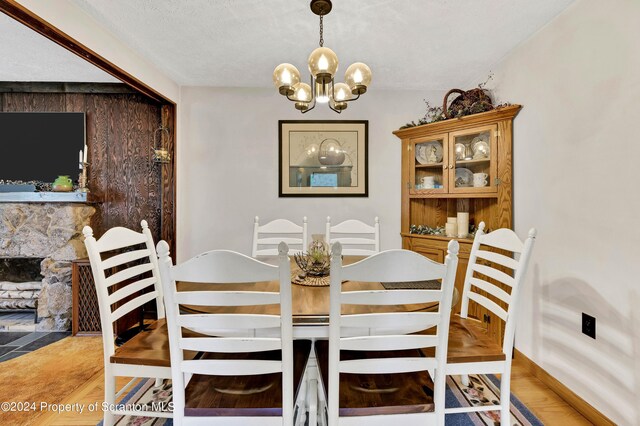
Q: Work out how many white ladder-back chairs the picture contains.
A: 6